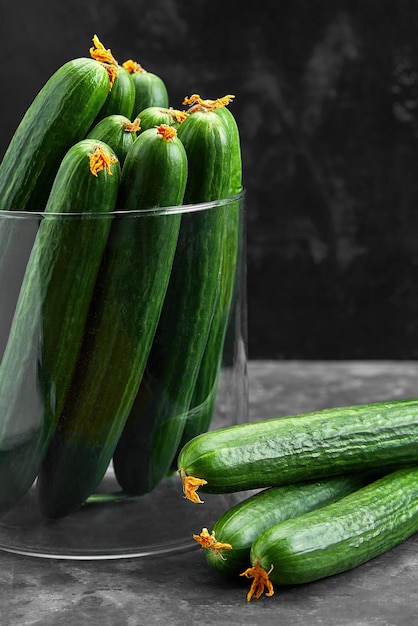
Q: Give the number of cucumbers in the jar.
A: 9